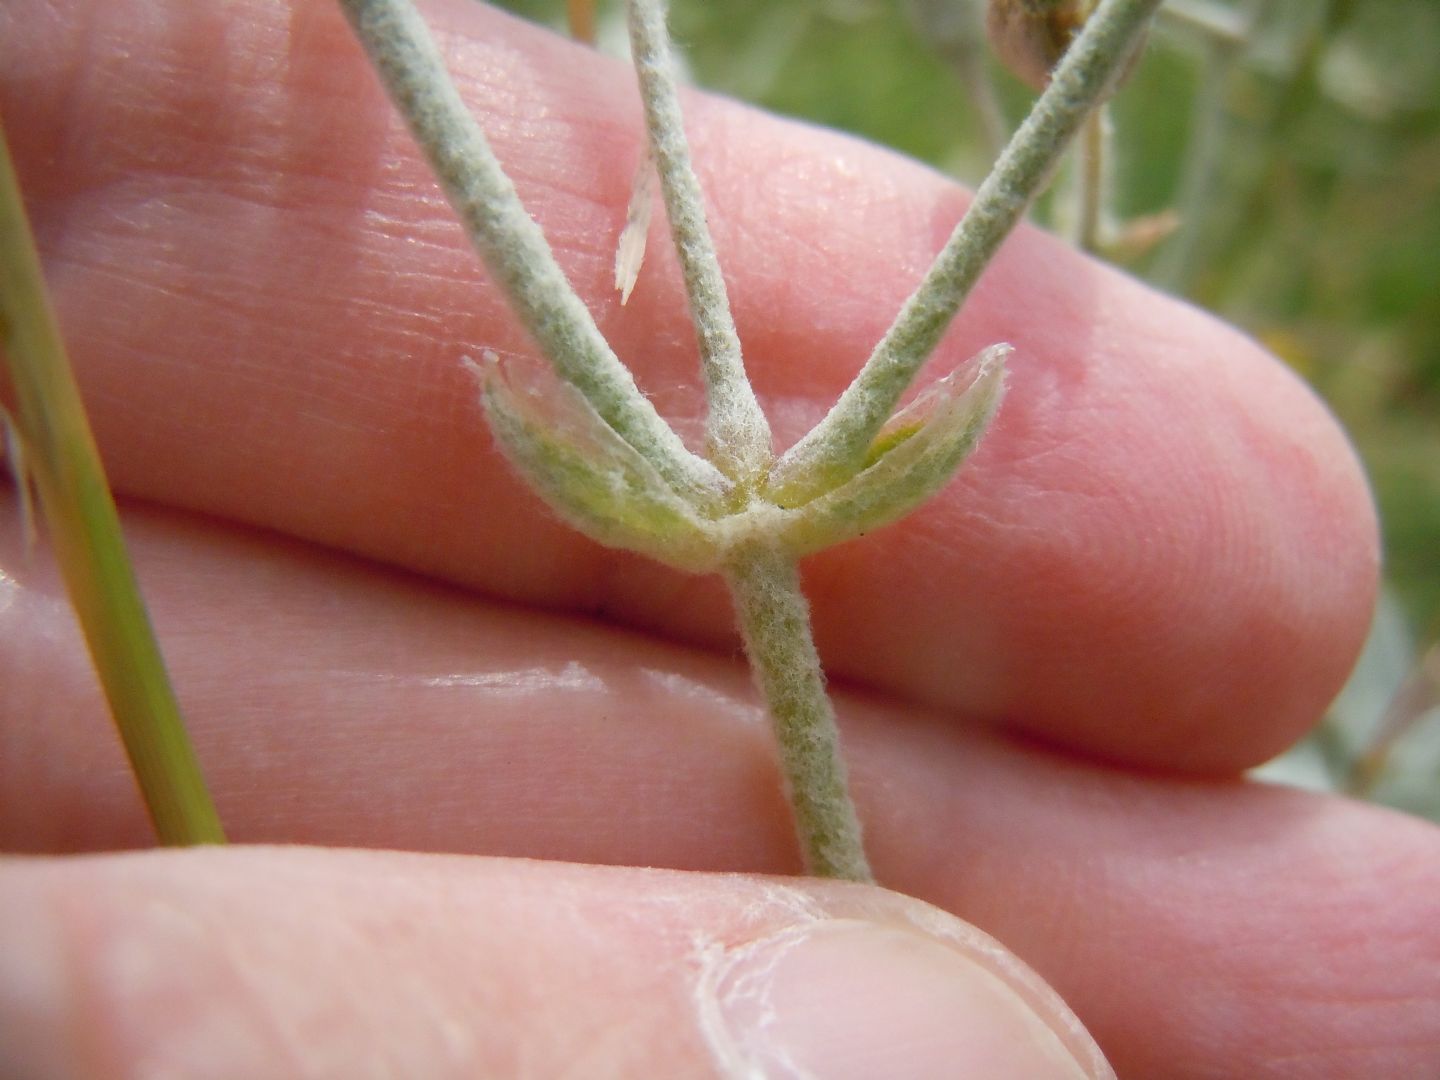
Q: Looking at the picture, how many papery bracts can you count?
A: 2